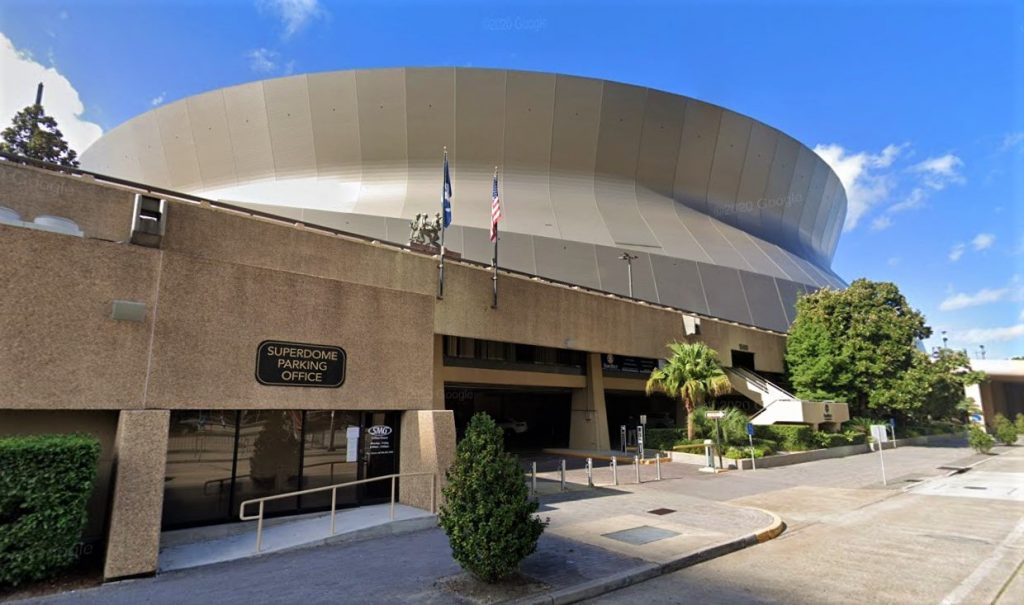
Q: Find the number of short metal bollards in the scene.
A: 6